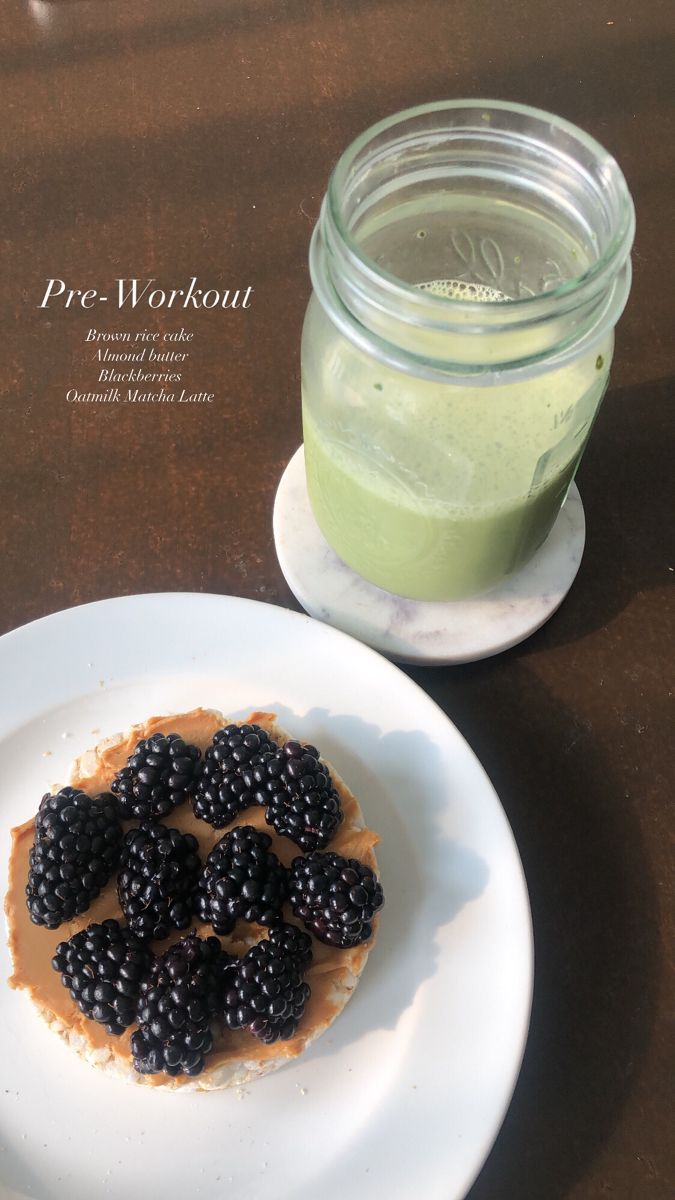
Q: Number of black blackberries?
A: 10